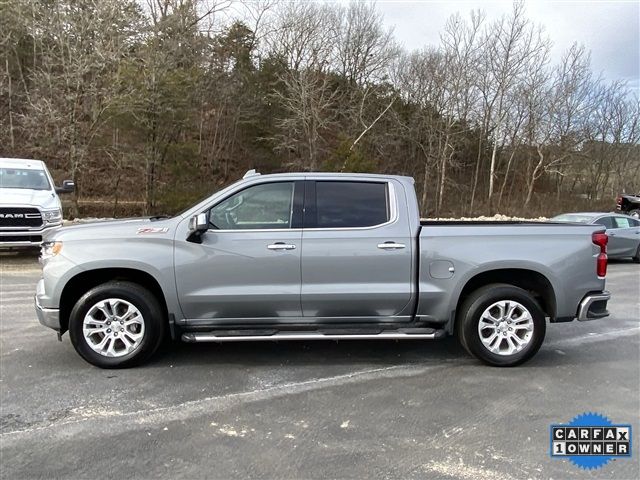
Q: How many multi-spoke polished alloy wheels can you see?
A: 2